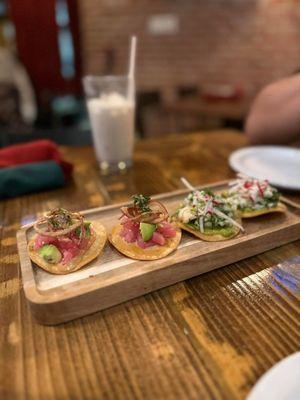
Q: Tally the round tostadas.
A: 4